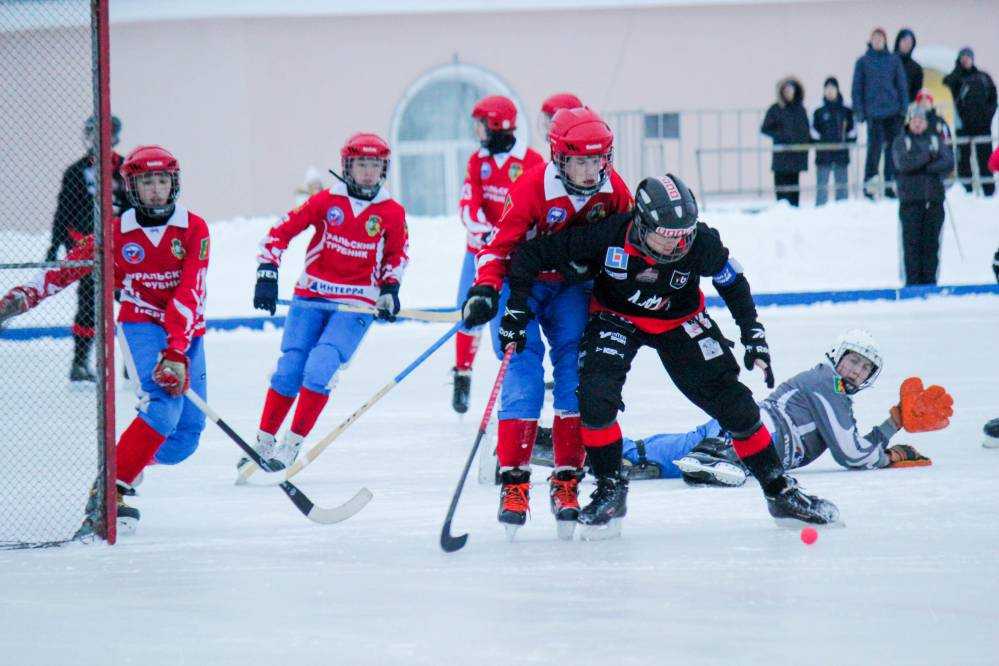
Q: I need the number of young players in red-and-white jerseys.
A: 5